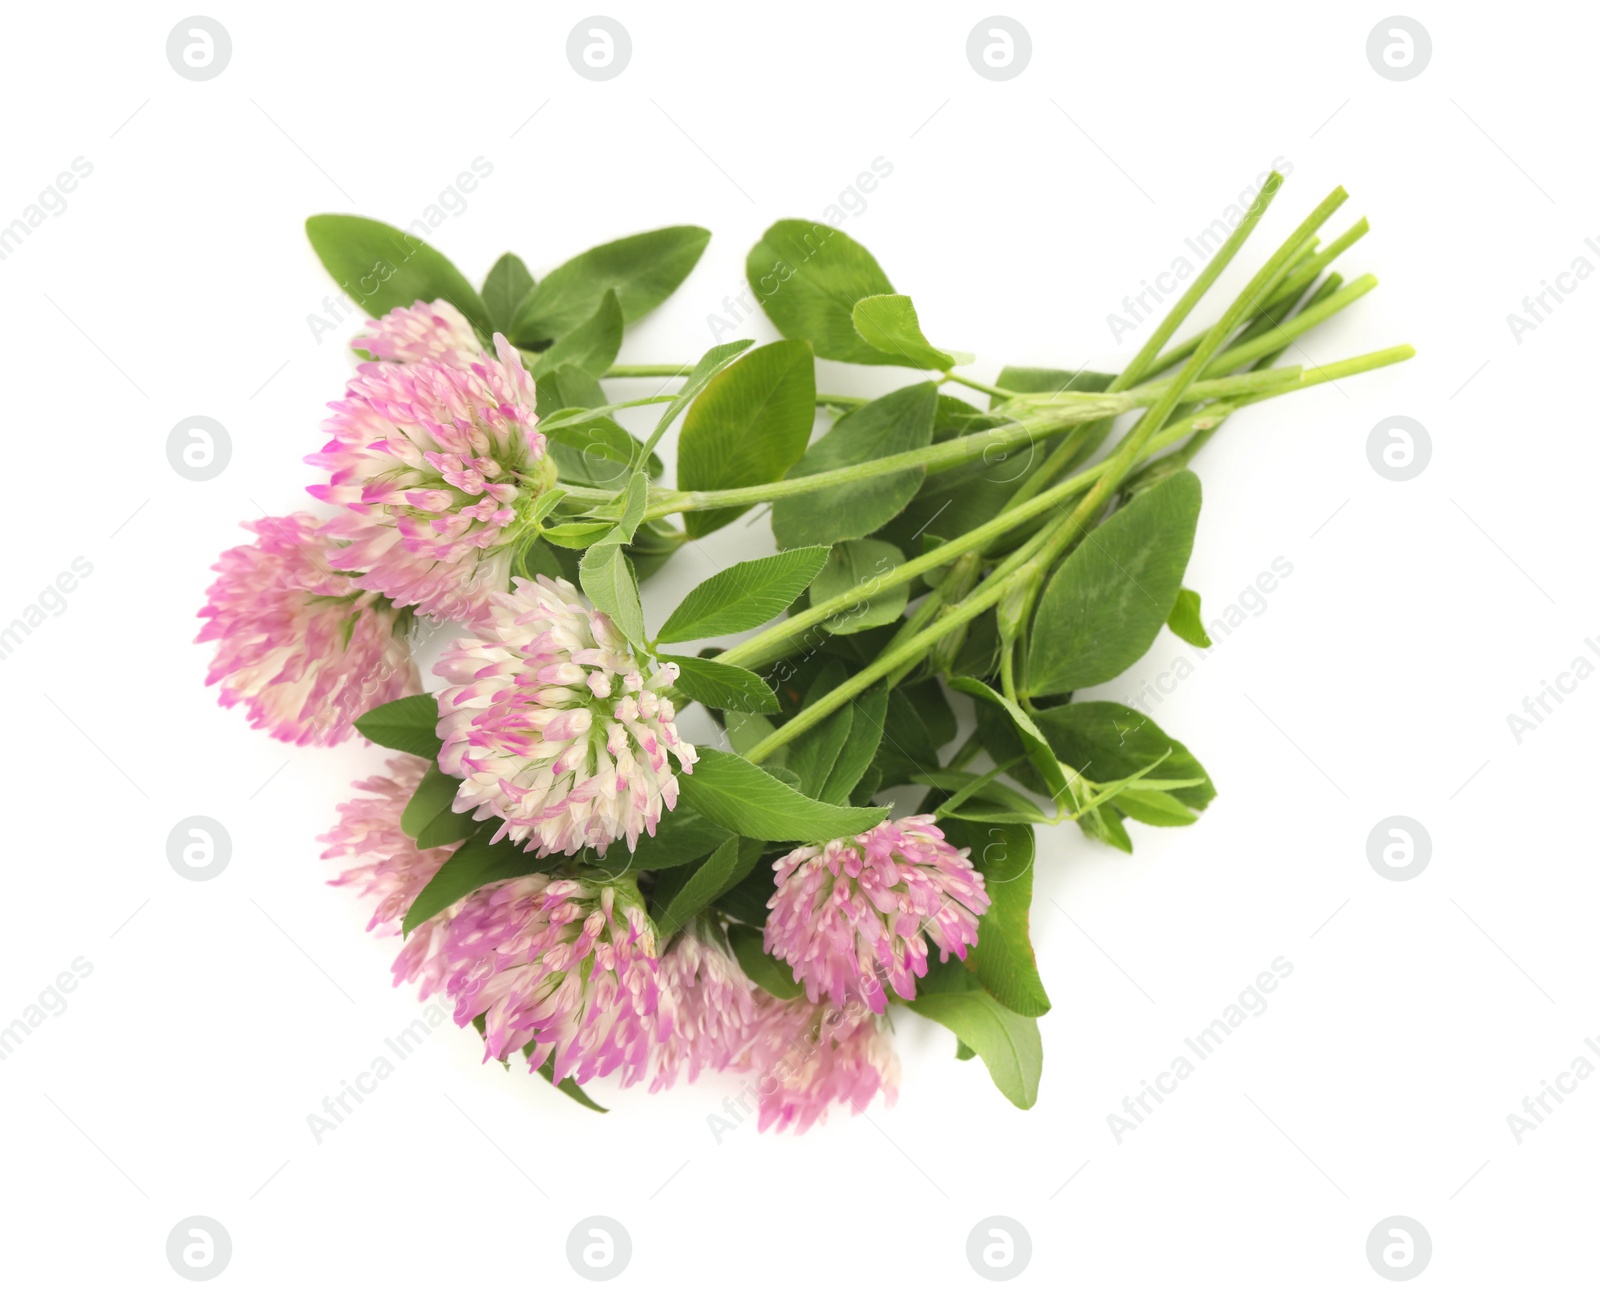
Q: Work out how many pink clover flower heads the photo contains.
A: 9